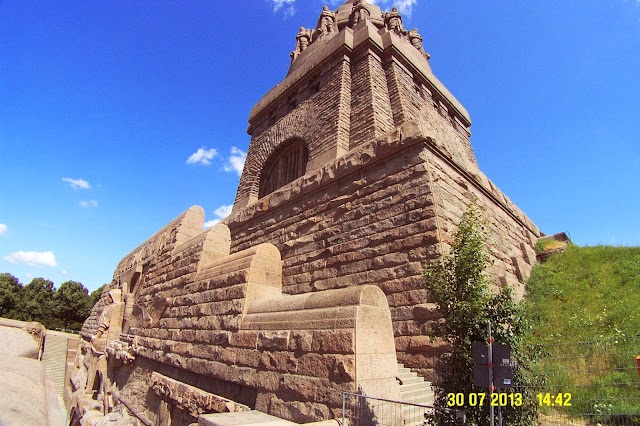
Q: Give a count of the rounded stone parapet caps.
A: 4